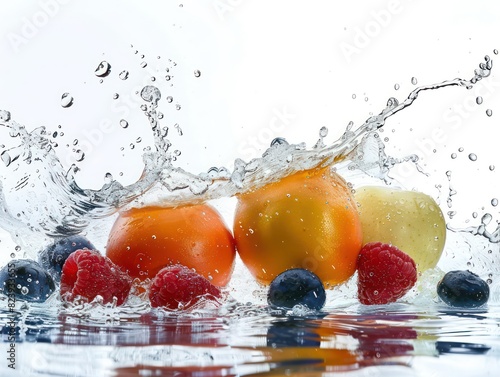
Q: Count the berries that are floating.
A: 7